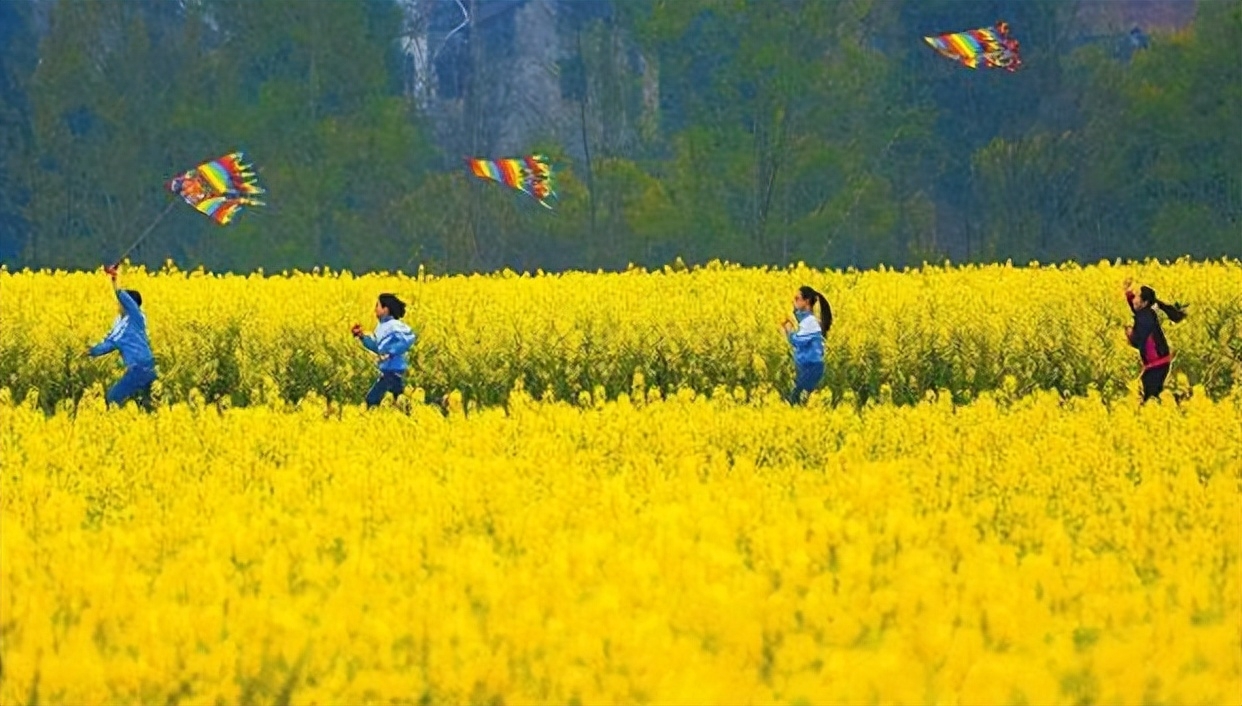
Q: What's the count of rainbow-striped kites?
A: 3